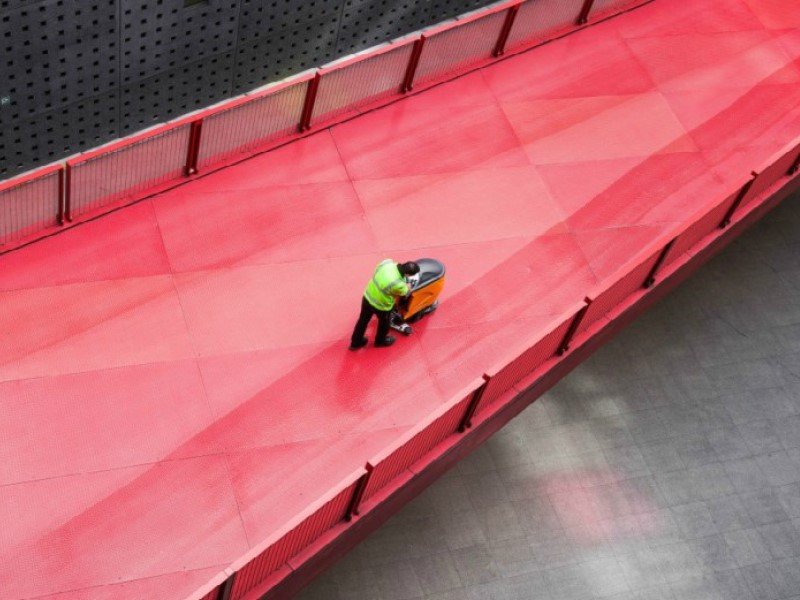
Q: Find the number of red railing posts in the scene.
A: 13